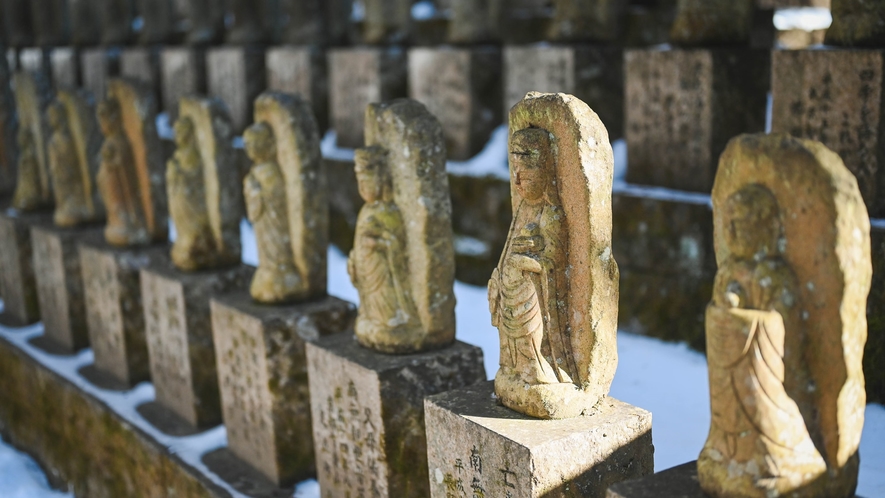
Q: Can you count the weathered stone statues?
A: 8